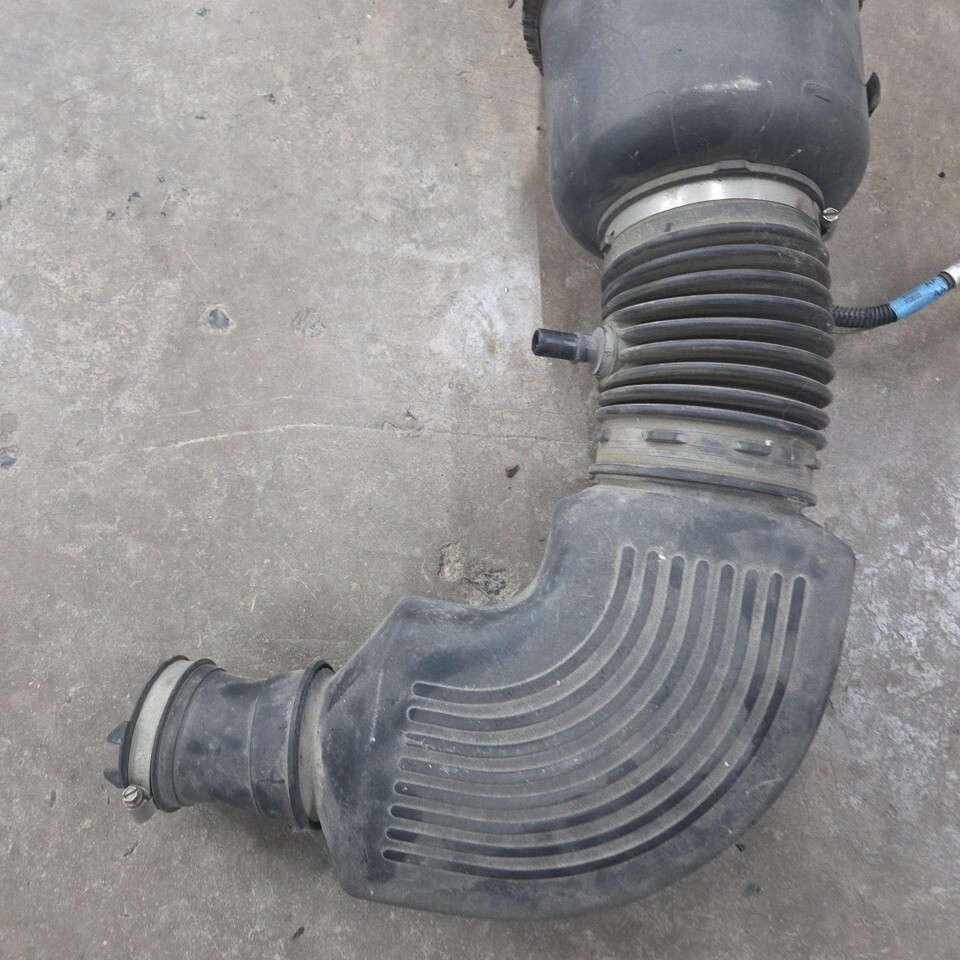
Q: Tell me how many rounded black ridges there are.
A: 9